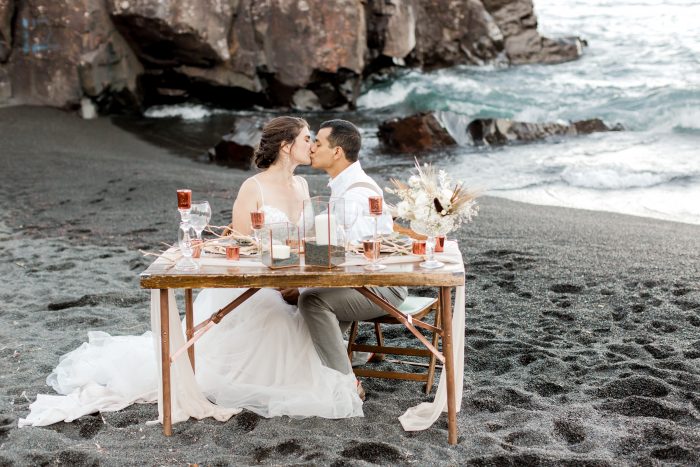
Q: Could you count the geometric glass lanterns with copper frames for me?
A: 2